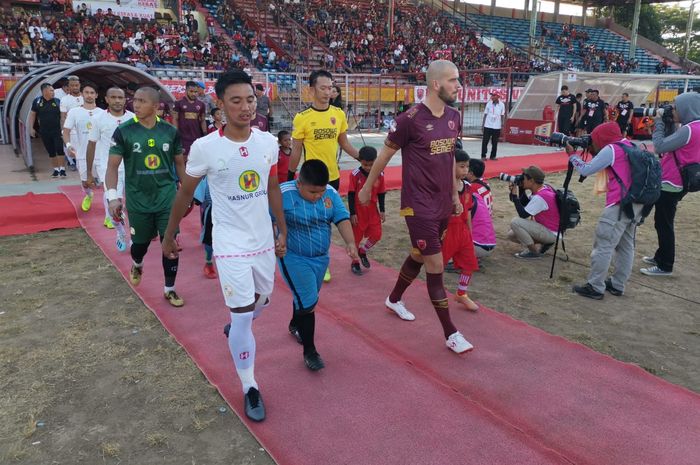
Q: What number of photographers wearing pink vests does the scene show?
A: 4